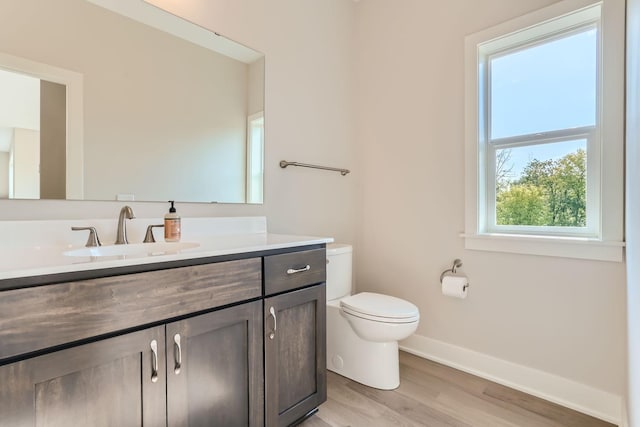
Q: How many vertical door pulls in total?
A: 3